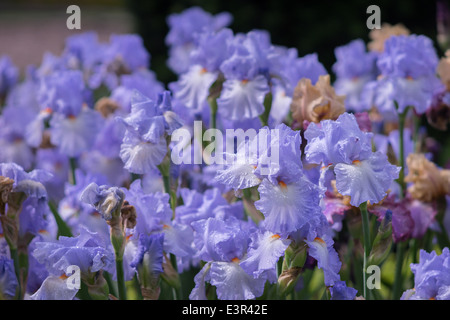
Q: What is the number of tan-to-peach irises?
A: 4